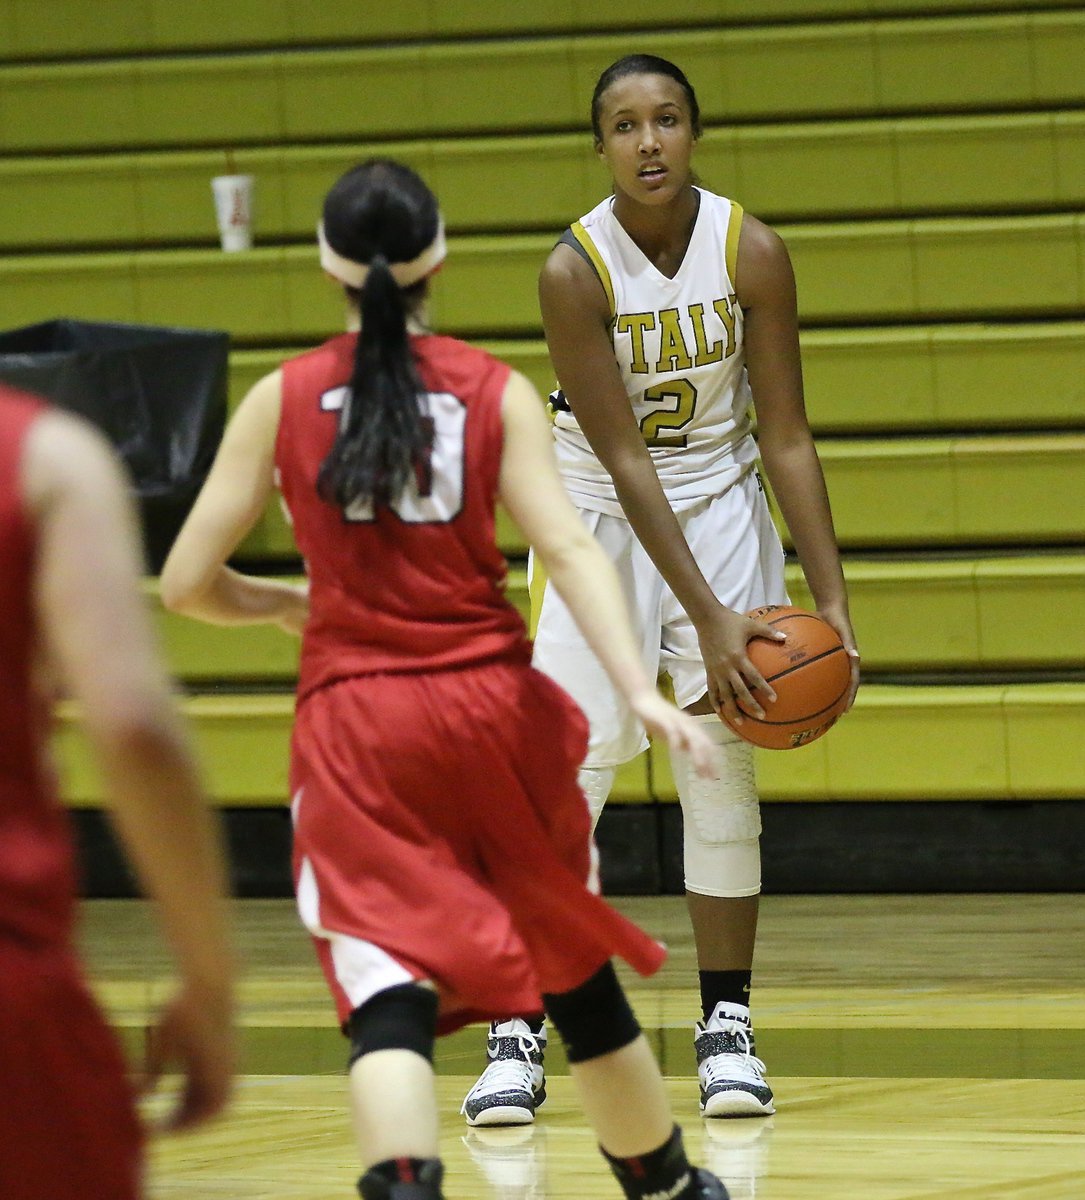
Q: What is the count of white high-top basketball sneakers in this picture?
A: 2